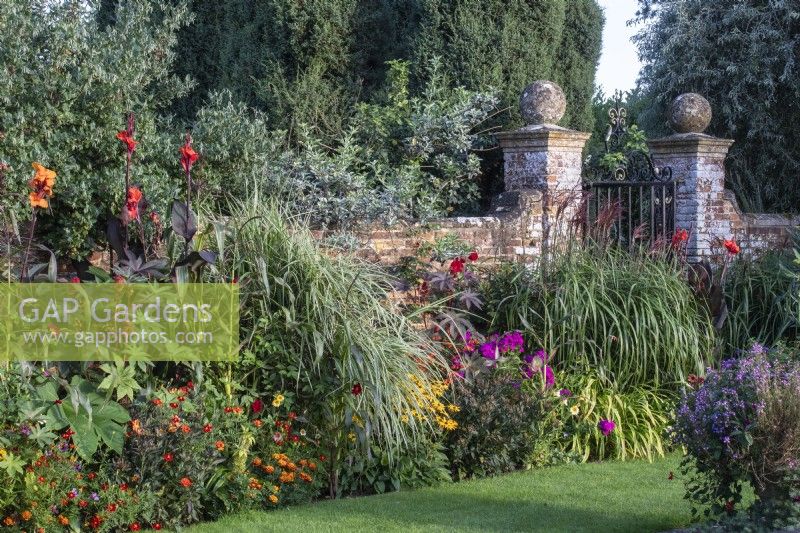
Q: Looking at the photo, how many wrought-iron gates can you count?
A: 1